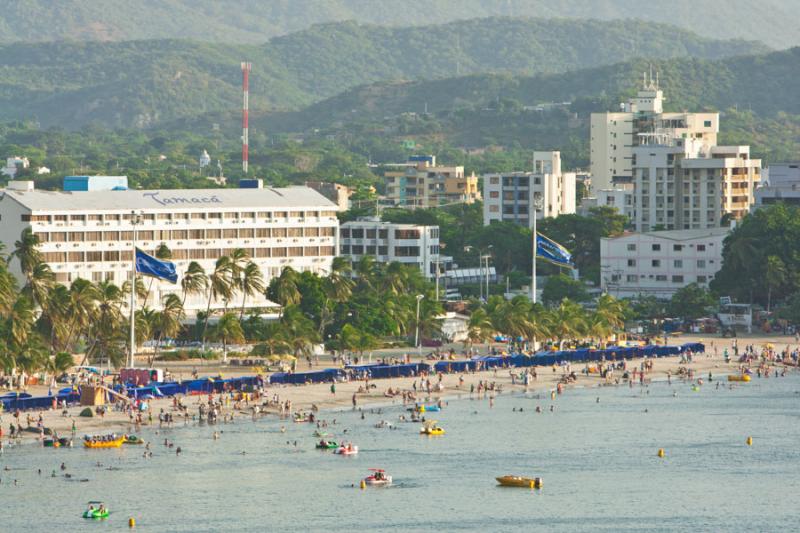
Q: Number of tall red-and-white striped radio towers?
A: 1